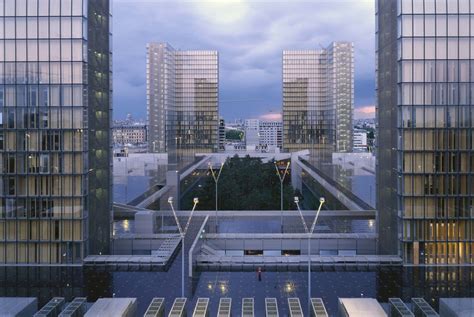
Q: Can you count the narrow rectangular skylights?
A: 12